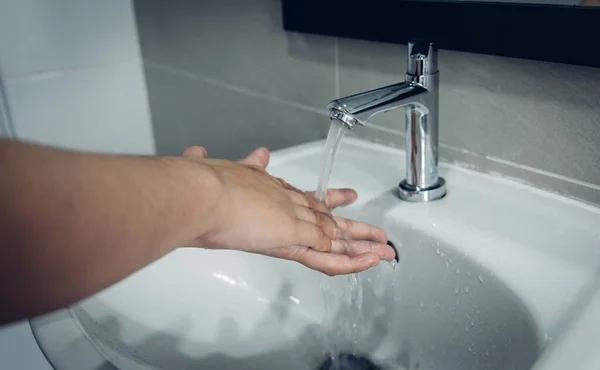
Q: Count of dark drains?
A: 2